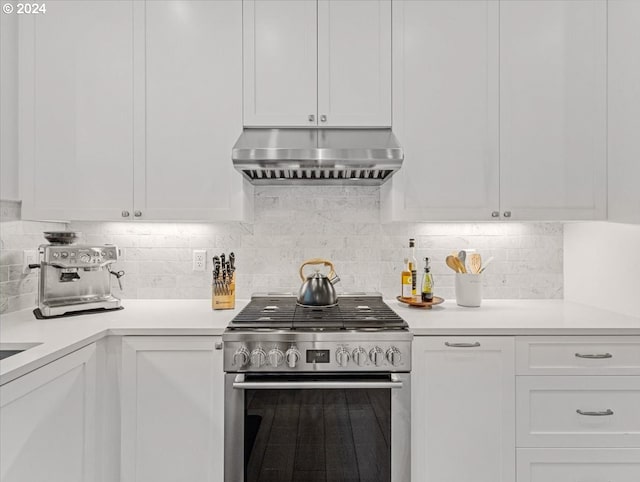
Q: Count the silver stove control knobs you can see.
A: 8